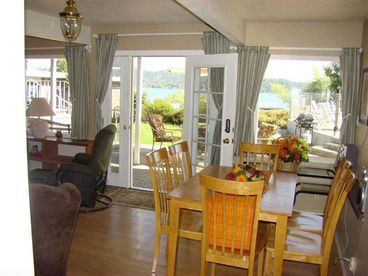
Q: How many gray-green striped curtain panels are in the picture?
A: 5